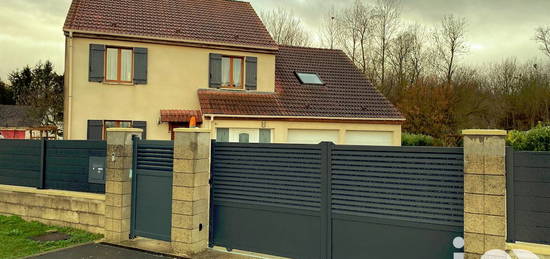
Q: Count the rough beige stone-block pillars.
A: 3